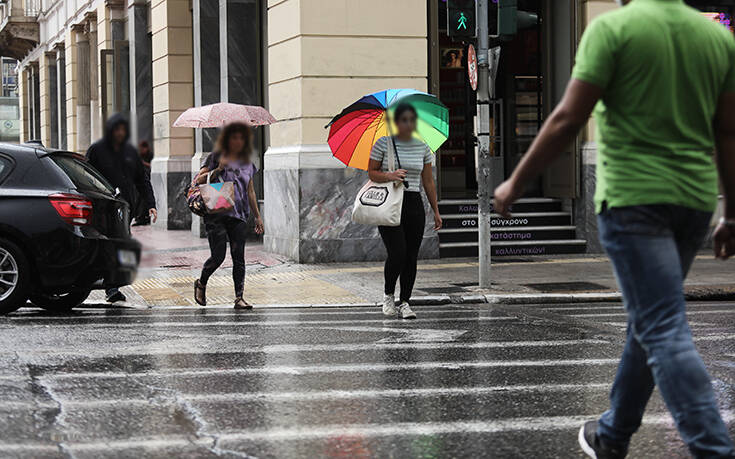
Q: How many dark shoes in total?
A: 4